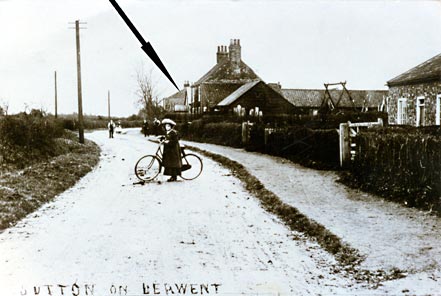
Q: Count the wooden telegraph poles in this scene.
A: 3